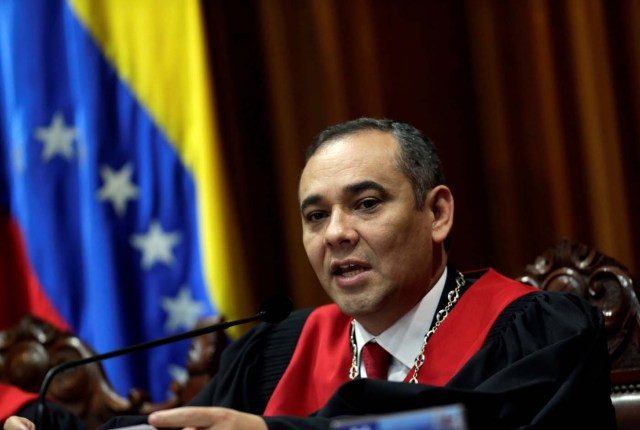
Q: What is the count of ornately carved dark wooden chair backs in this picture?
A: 2